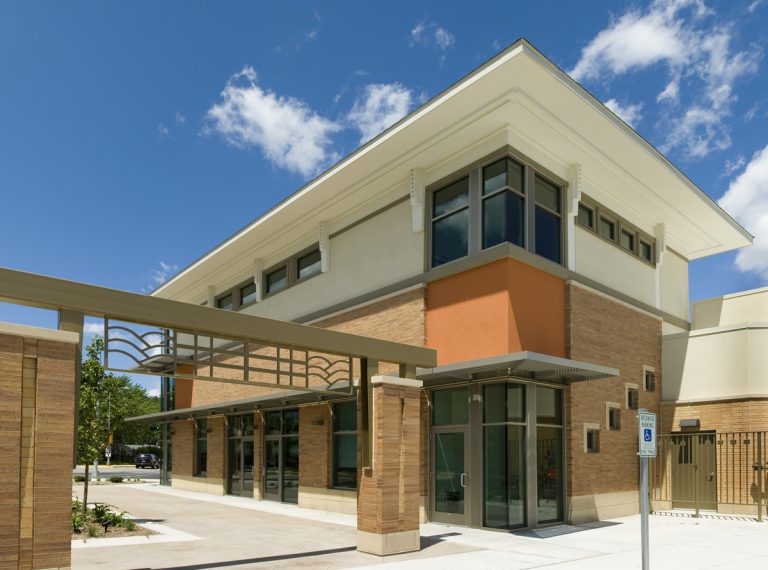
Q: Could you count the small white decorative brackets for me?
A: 6